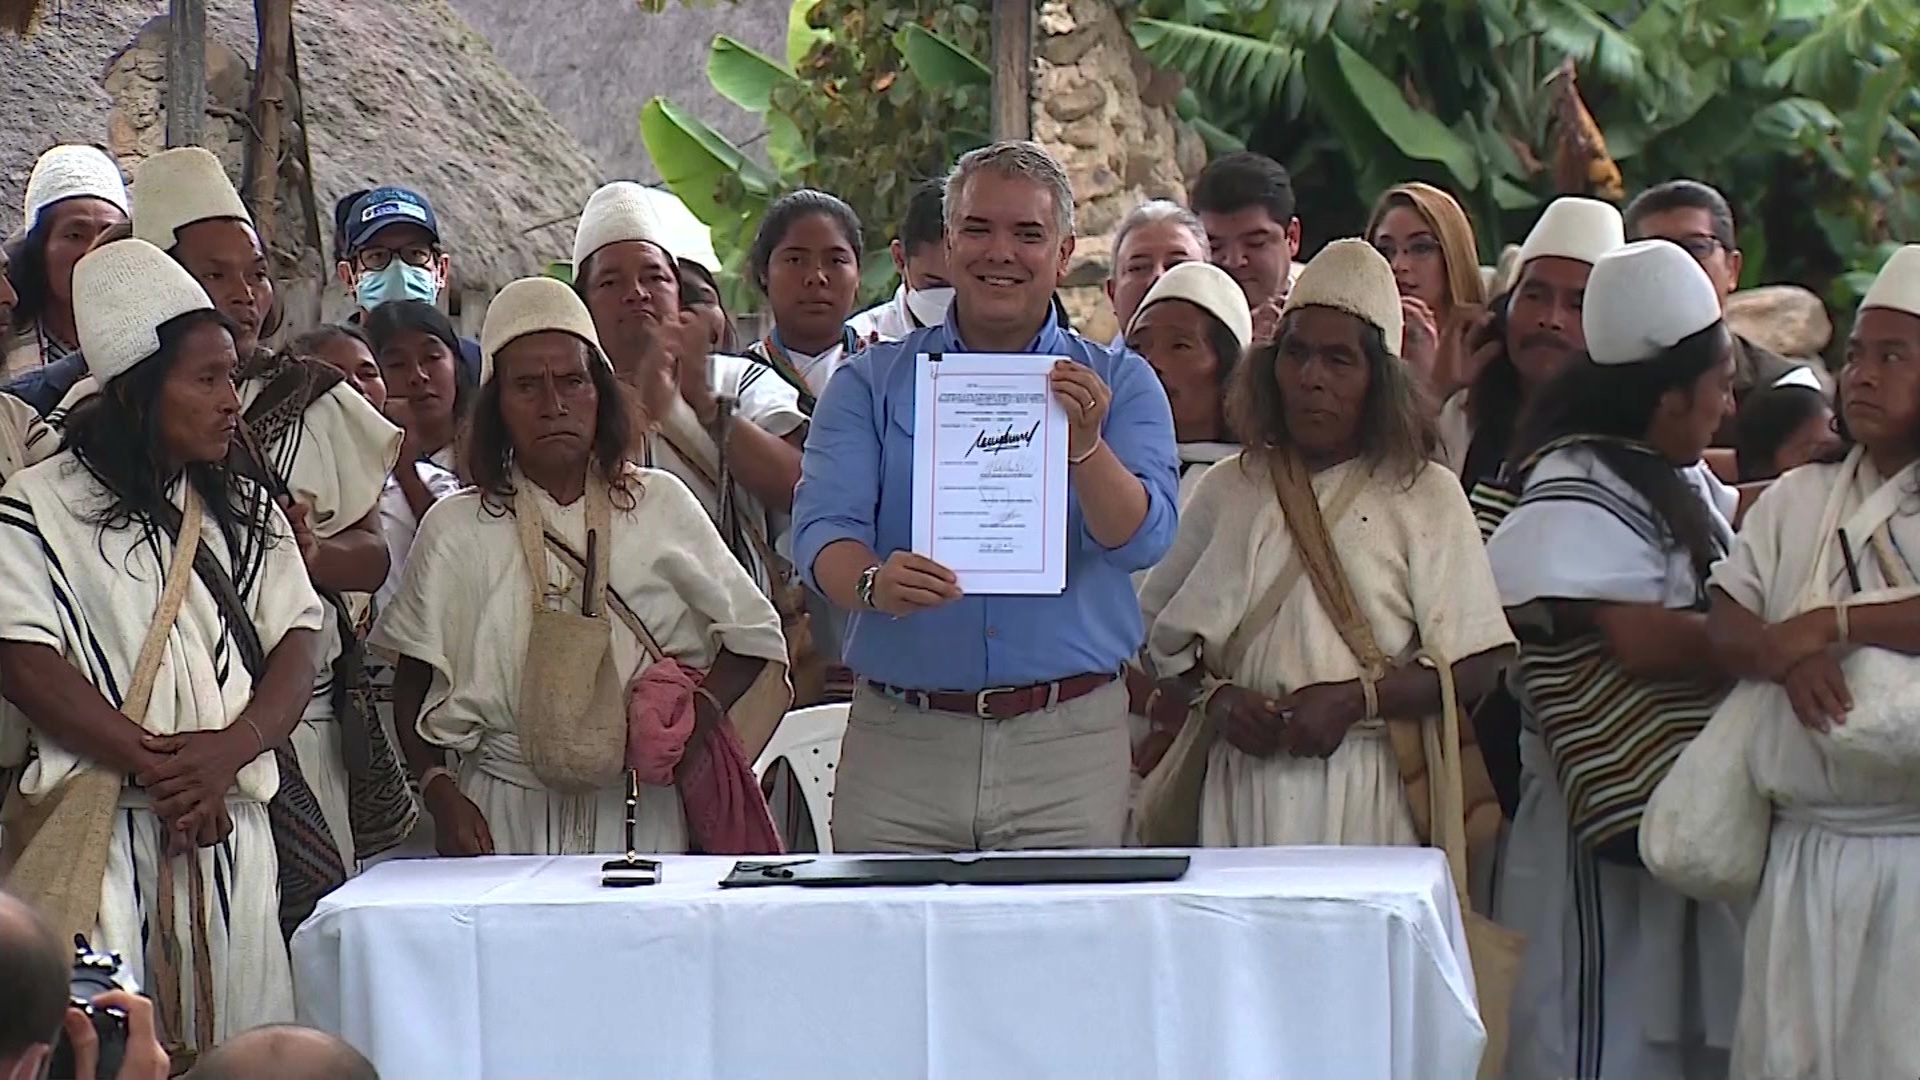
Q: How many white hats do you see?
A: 11